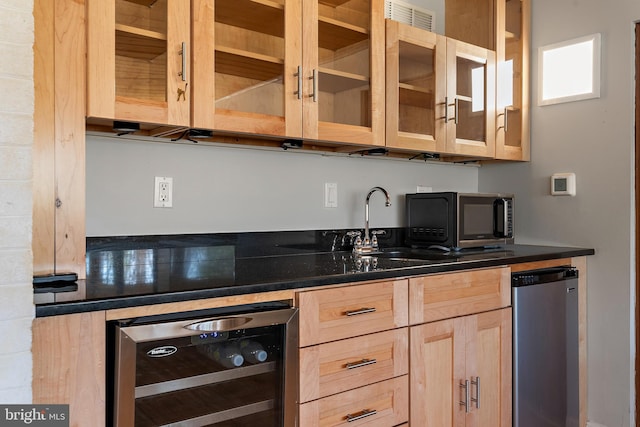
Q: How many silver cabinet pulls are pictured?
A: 11